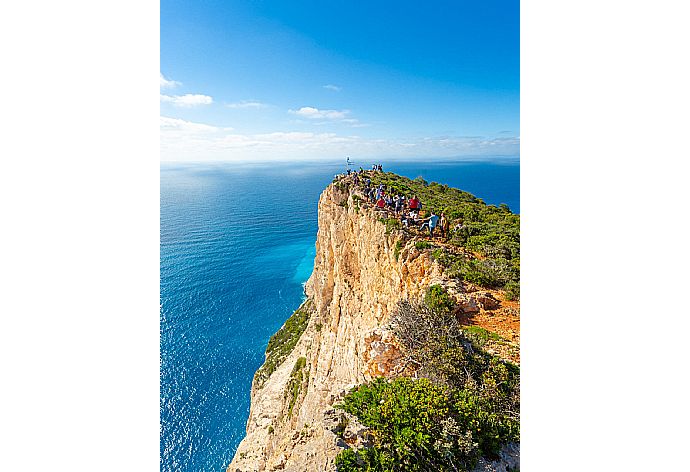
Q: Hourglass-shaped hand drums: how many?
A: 0